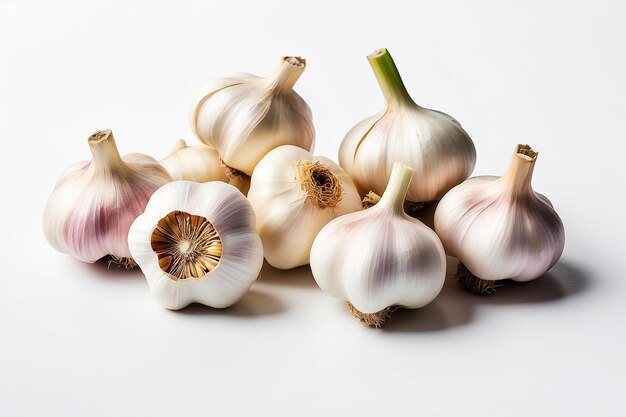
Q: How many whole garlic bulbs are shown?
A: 8